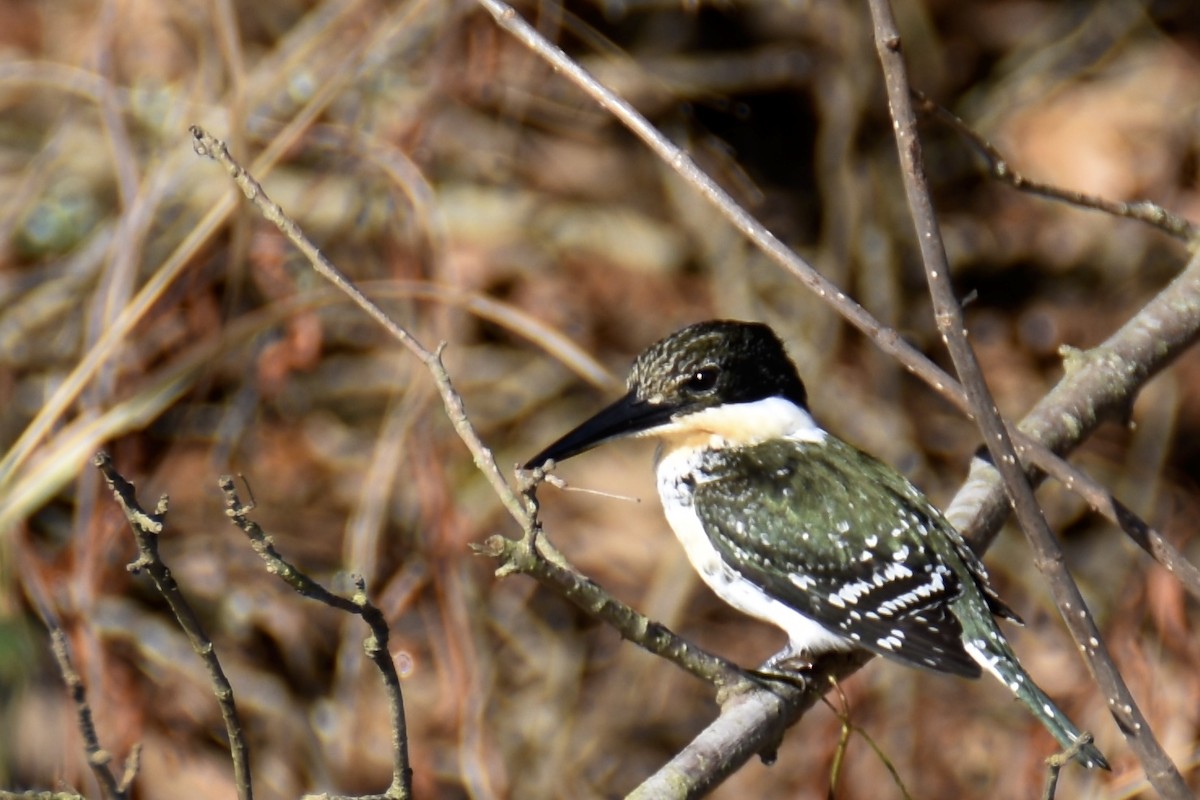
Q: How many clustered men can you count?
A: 0